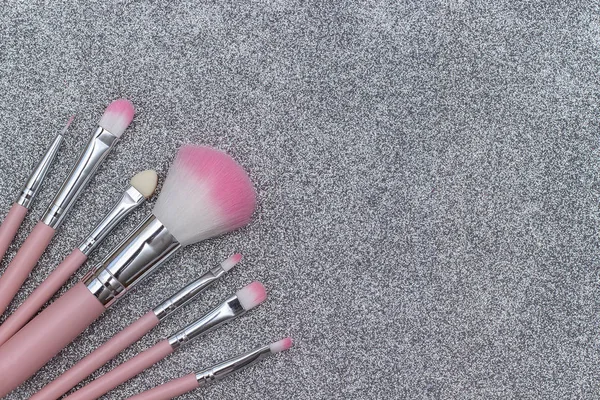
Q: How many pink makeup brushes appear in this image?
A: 7